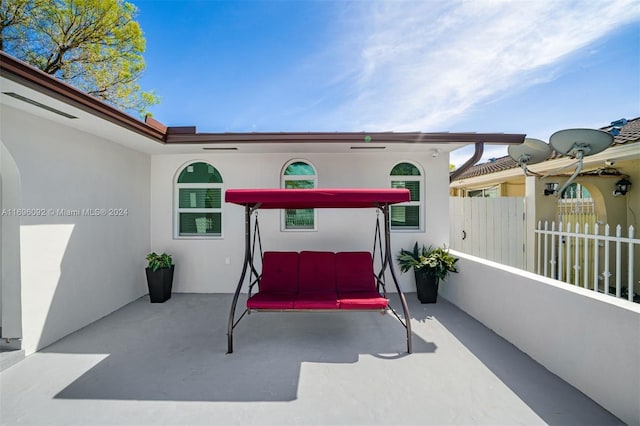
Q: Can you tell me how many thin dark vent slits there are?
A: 3